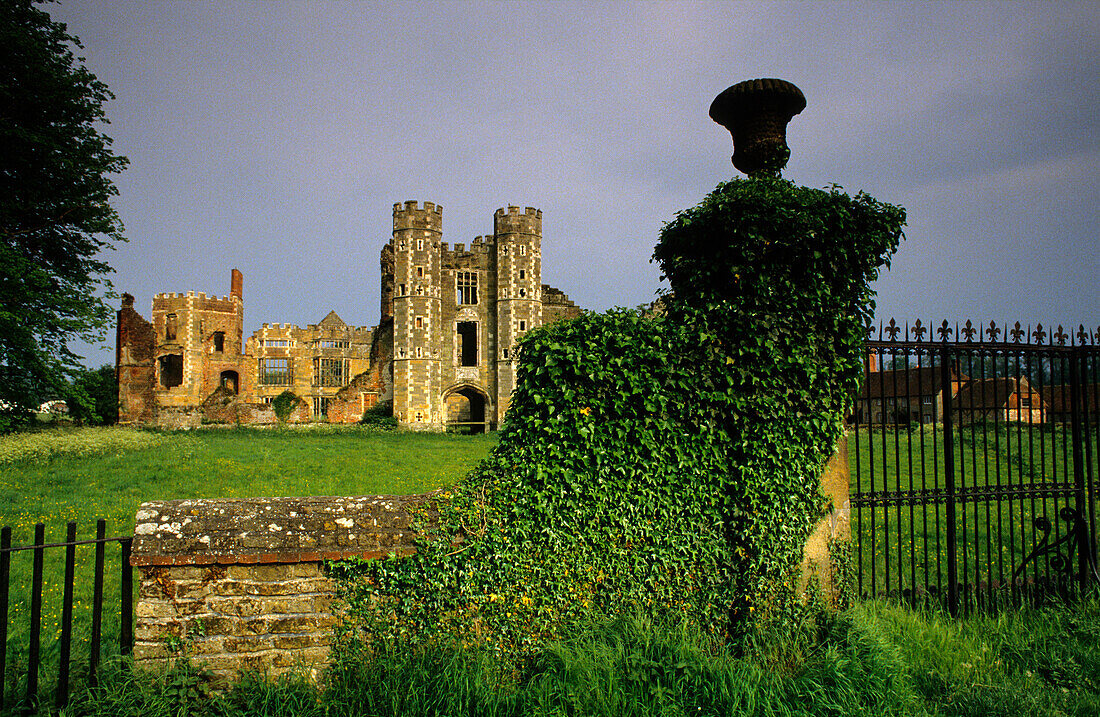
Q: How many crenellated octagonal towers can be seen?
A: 2